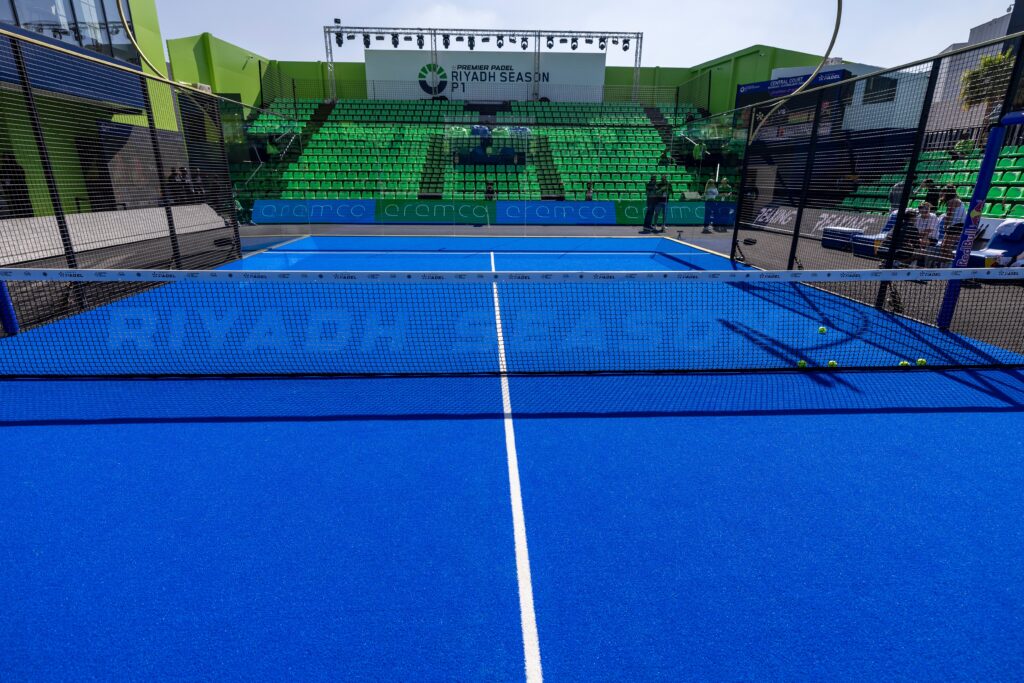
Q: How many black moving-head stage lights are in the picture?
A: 12